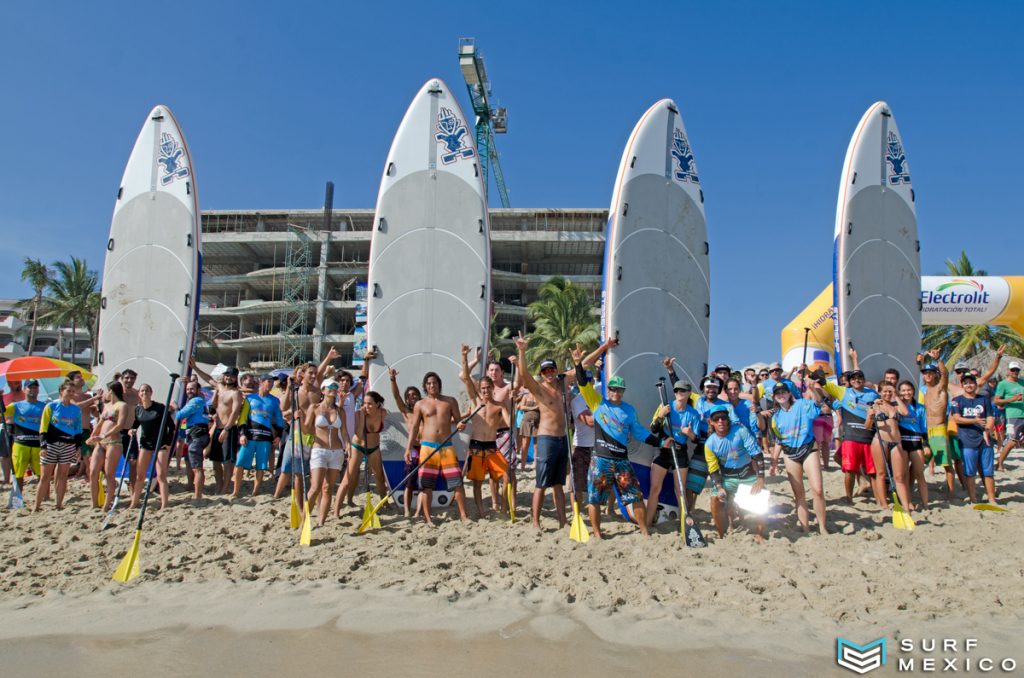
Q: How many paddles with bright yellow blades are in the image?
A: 11